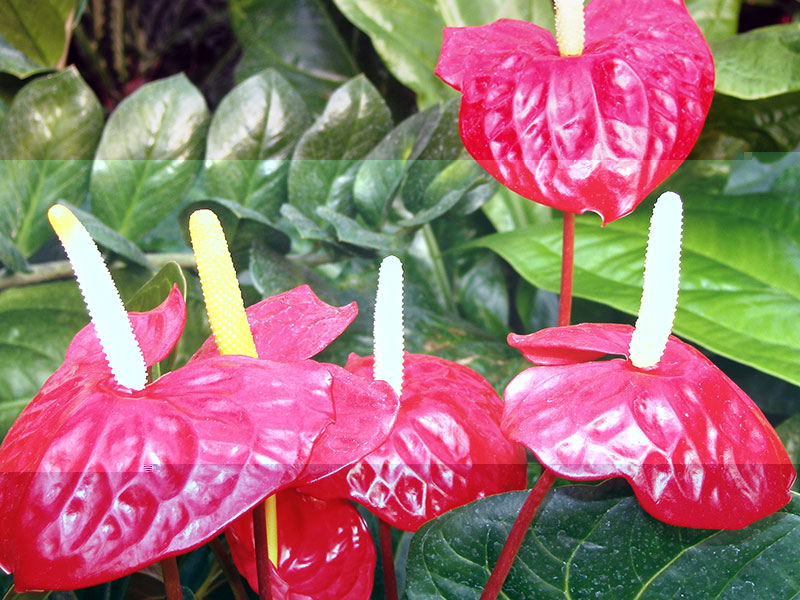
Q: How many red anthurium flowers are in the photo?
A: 6